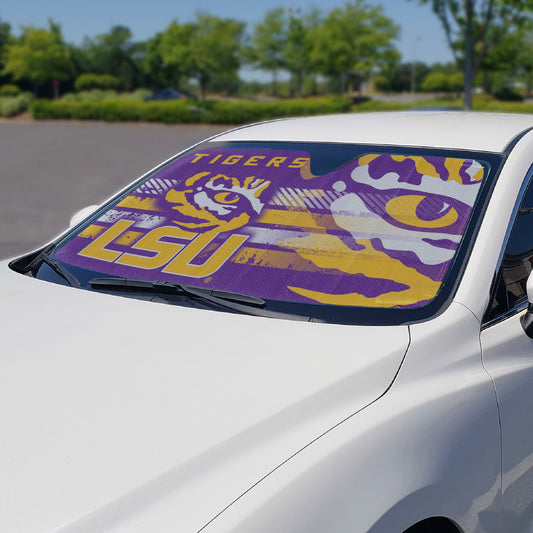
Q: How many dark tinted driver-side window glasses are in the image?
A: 1